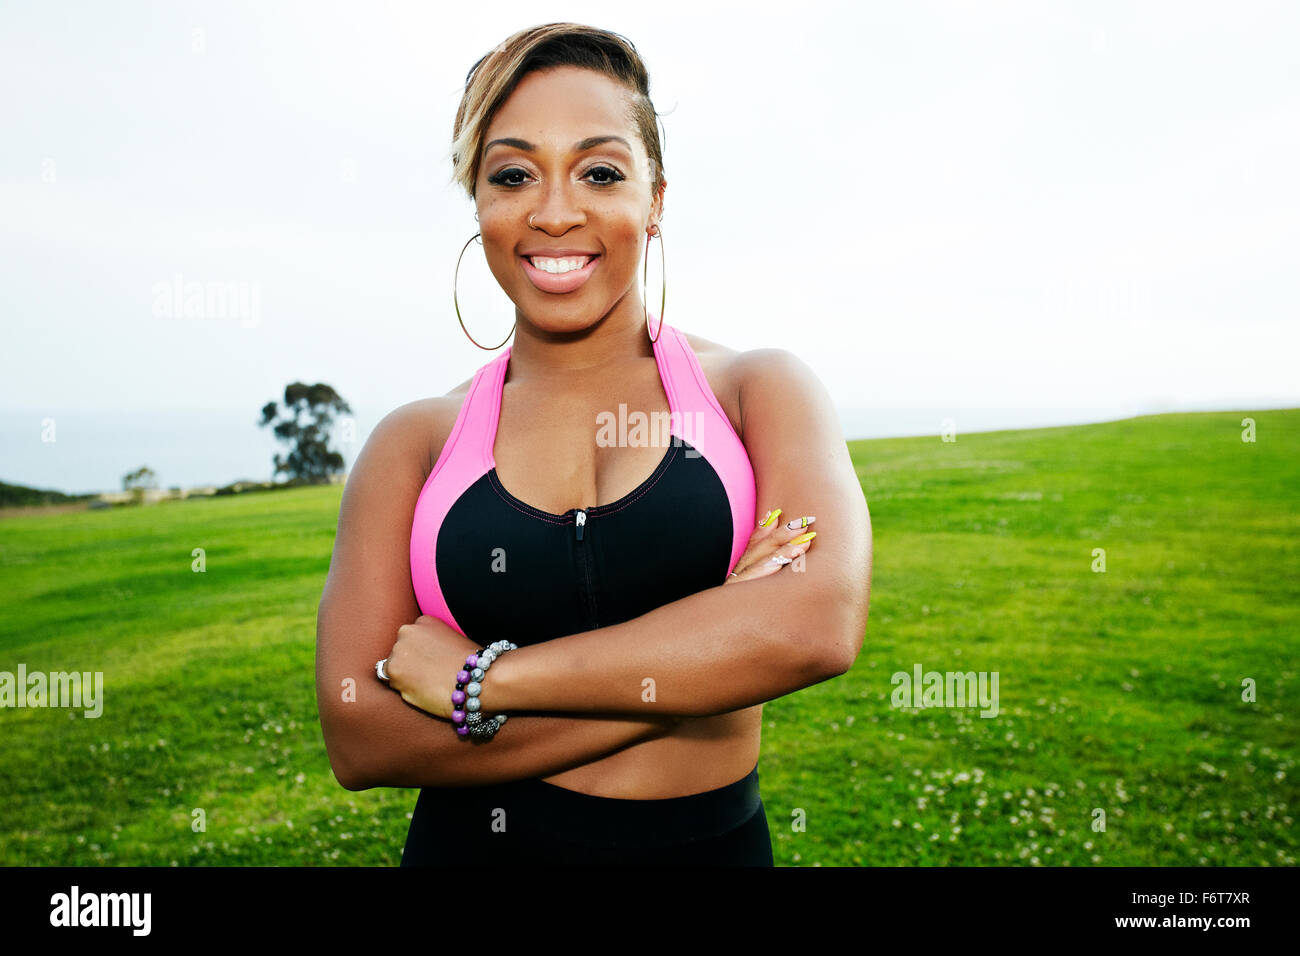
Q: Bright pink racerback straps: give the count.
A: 2